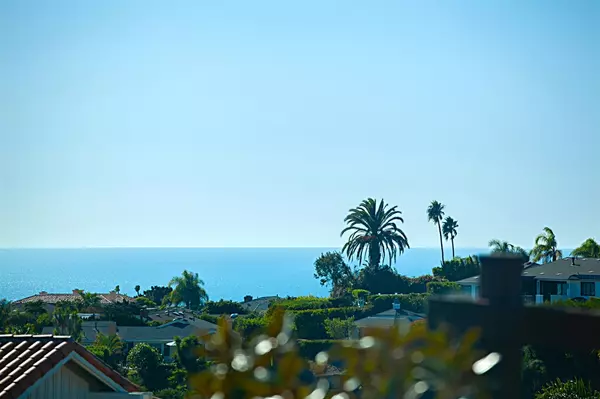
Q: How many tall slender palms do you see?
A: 2